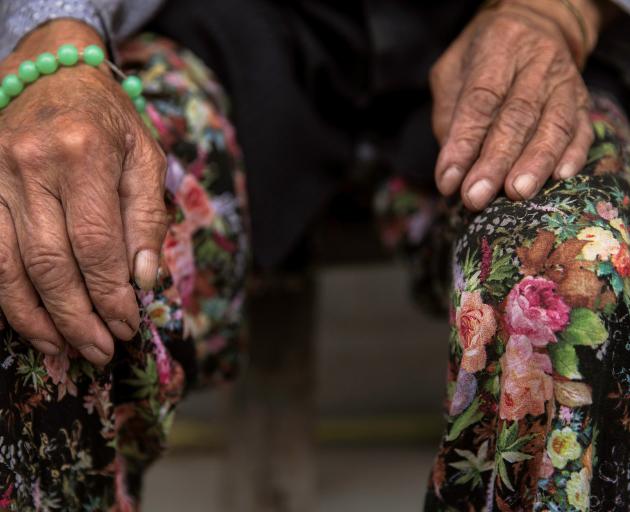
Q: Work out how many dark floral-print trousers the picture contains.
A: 1